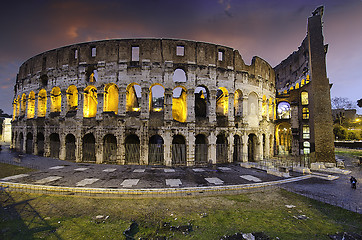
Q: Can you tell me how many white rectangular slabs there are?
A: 14